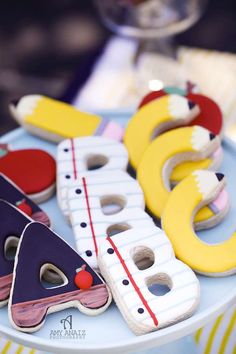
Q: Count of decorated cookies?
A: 12